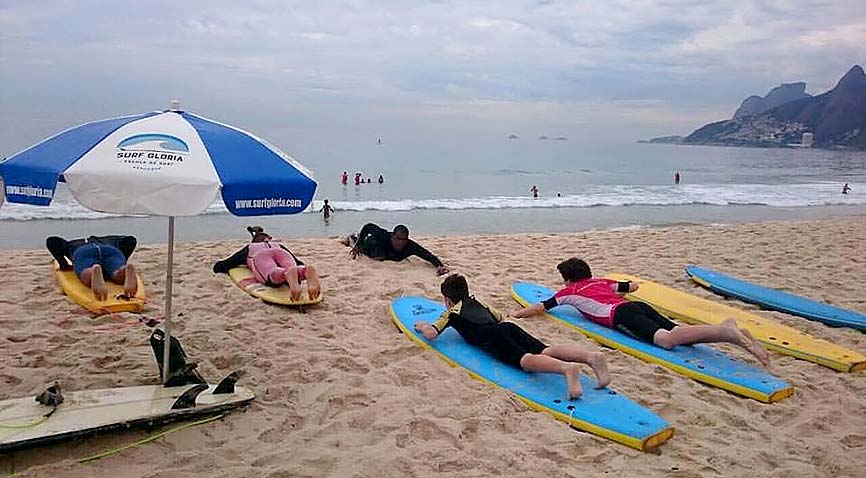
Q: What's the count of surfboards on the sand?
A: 7